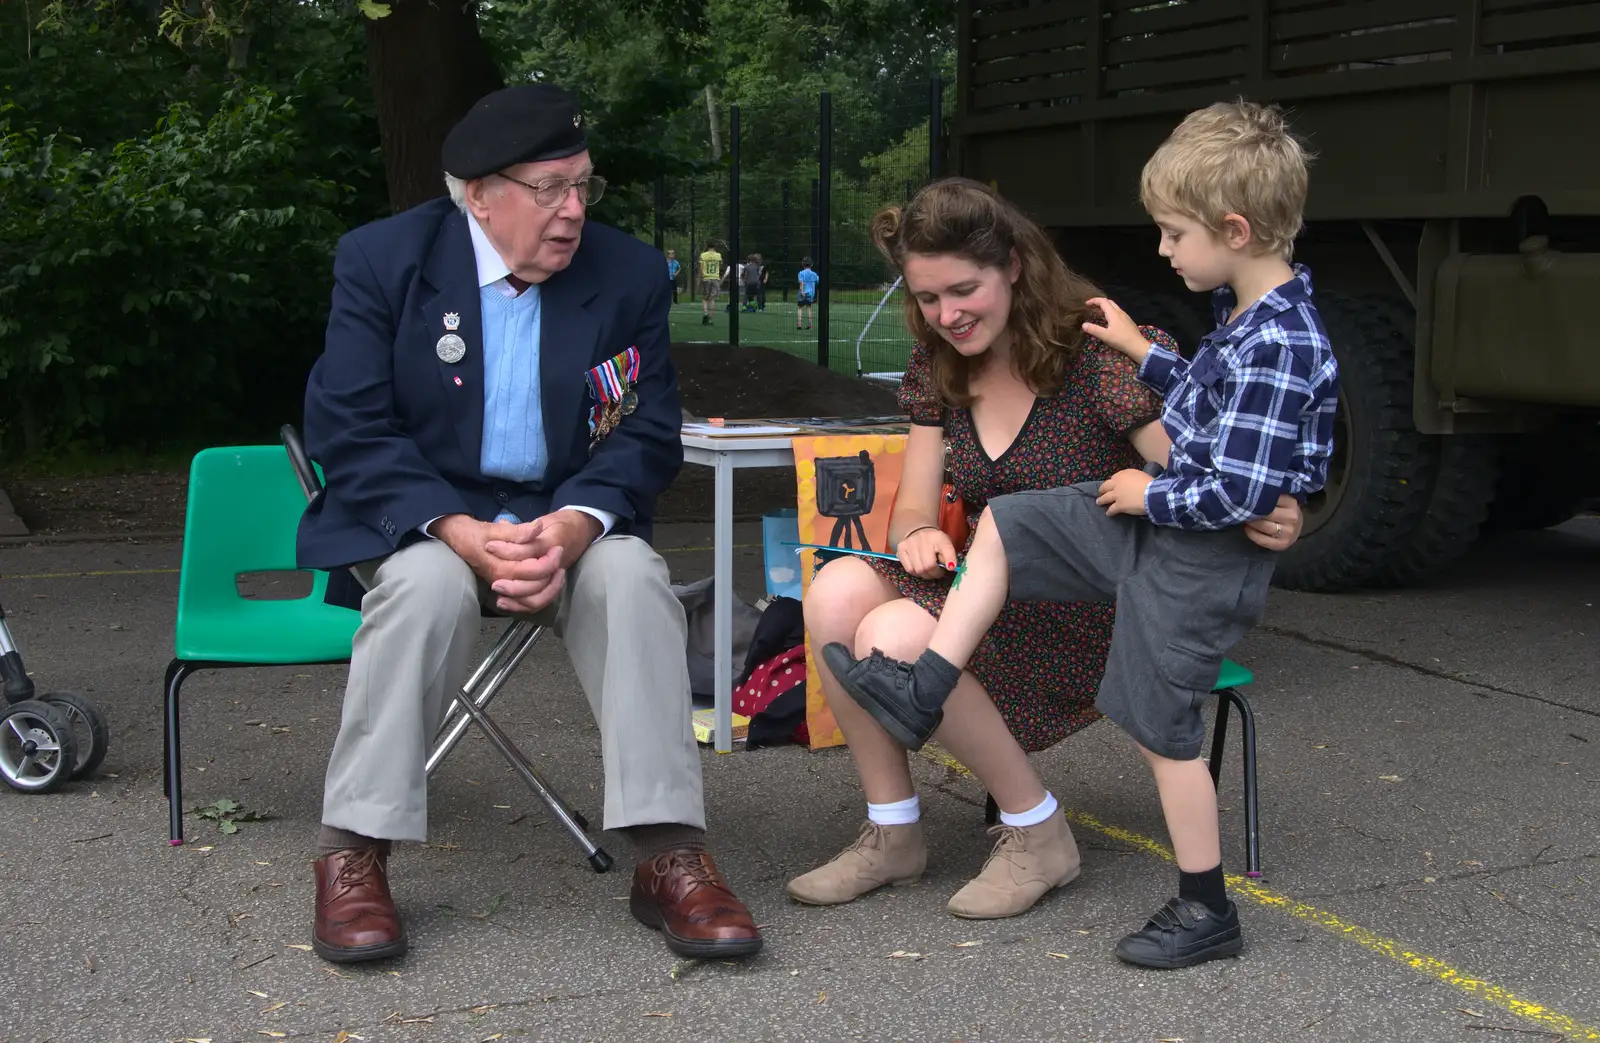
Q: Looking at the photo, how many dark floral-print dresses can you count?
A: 1